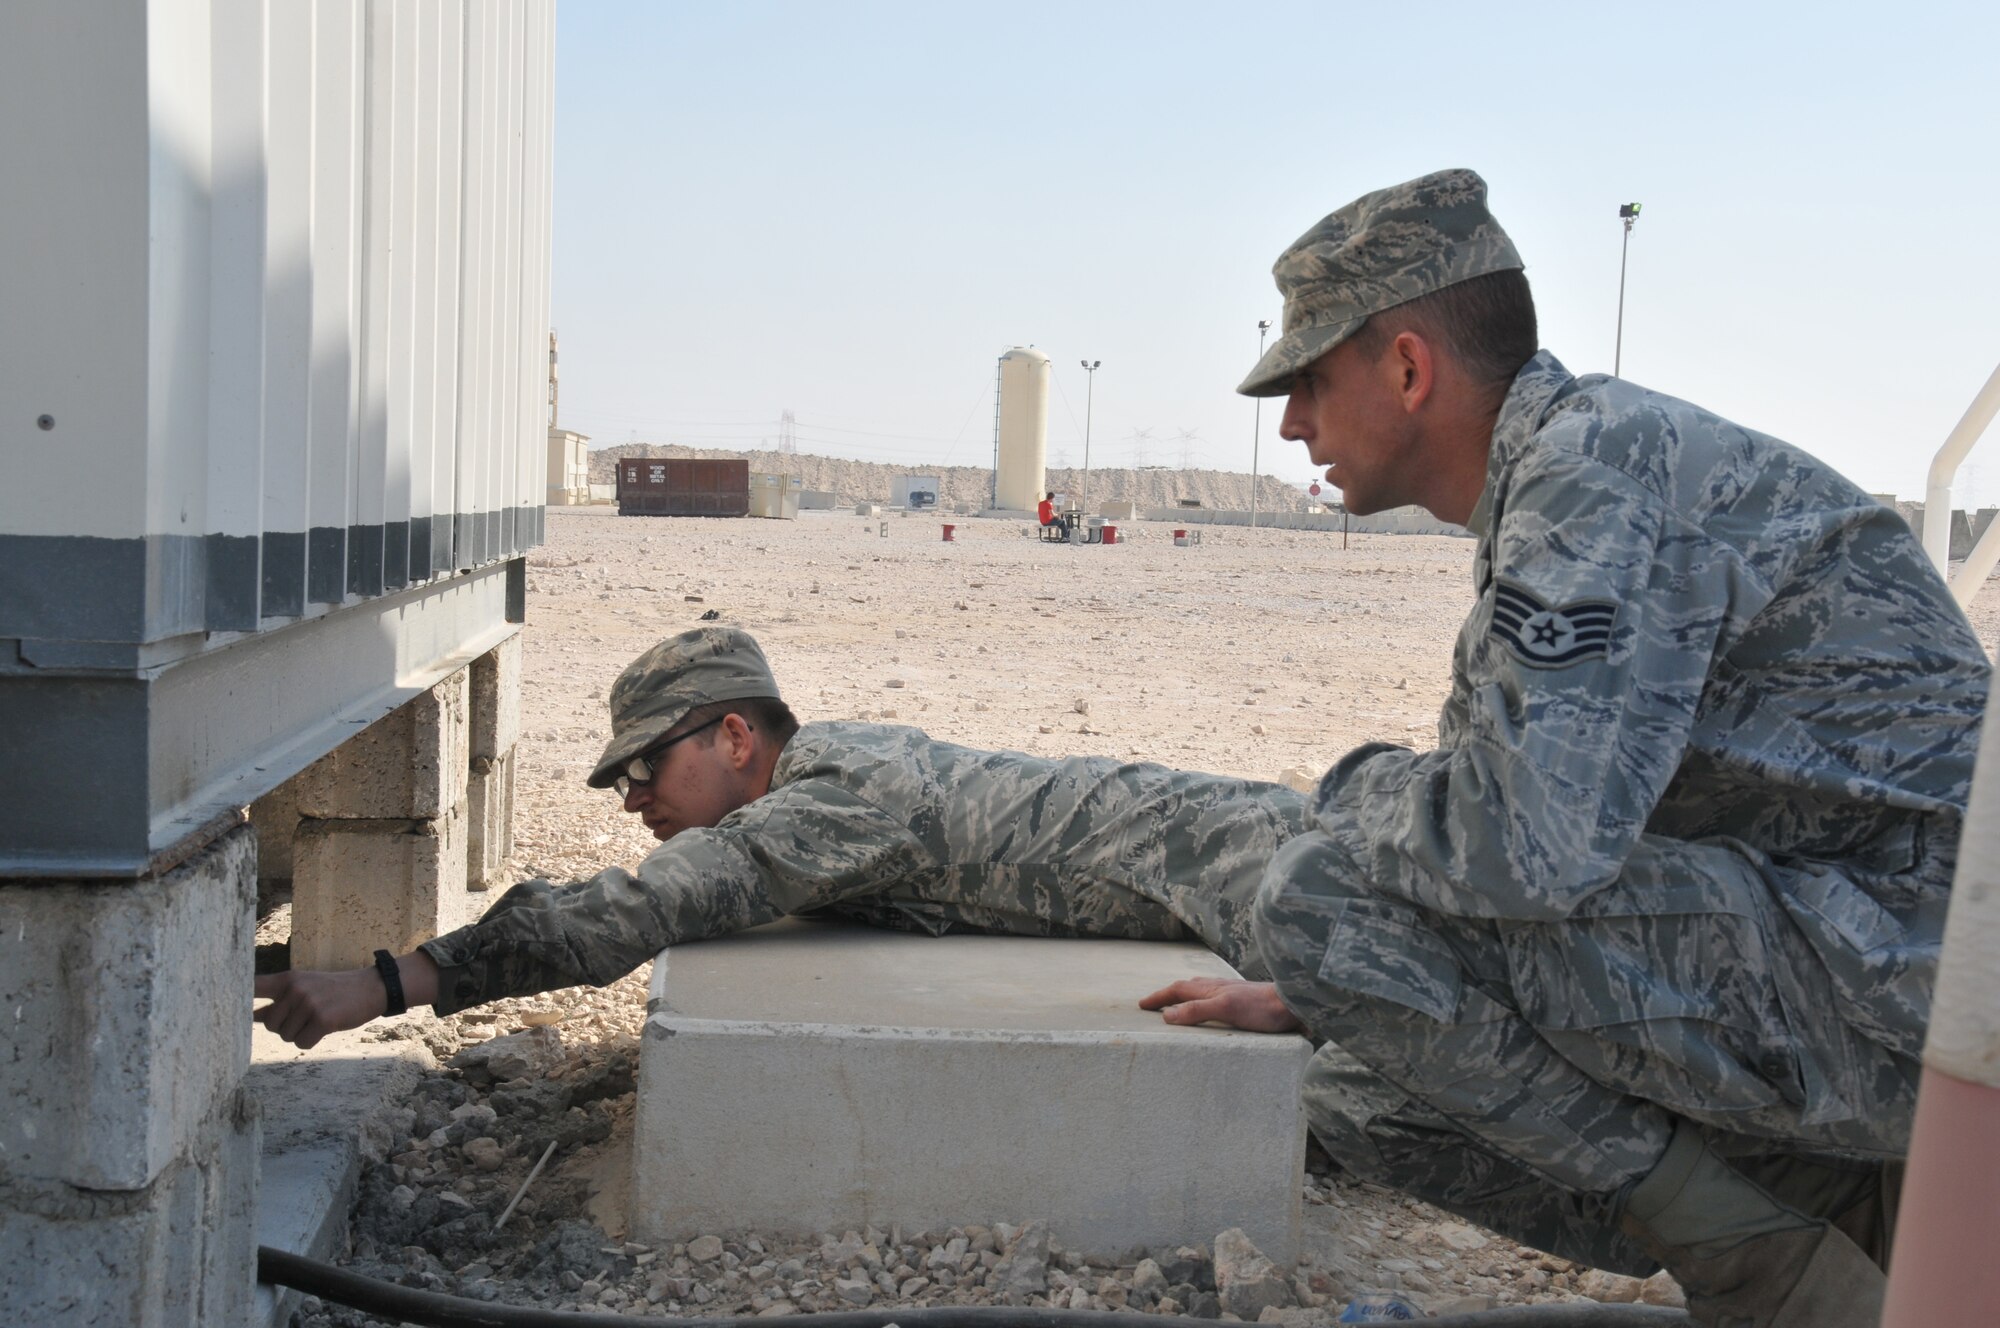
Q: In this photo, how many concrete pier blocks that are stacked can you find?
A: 6